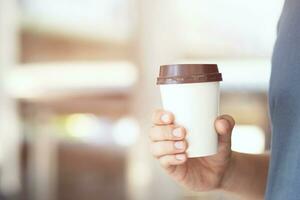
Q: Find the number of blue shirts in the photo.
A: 1